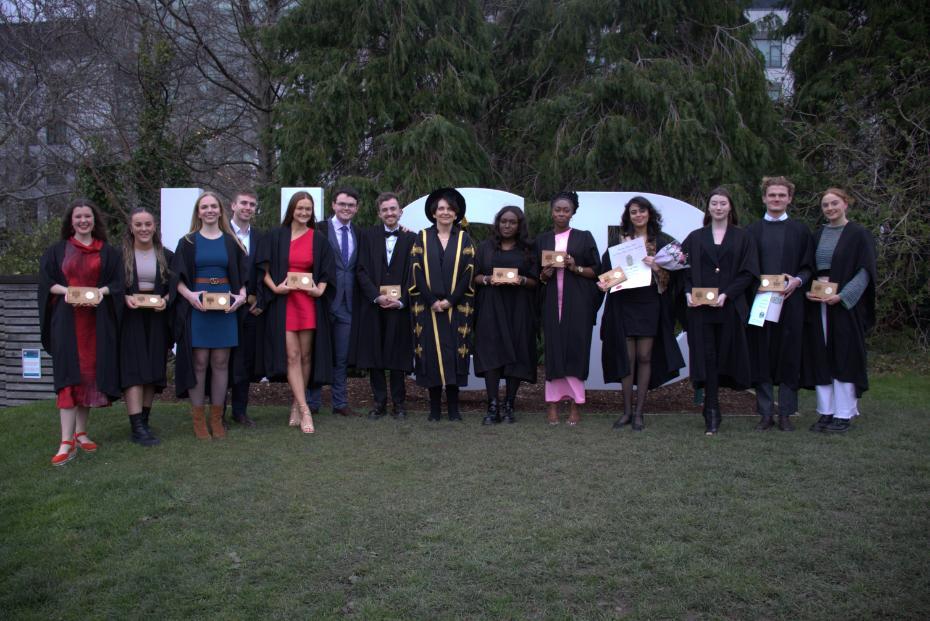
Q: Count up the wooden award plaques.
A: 11